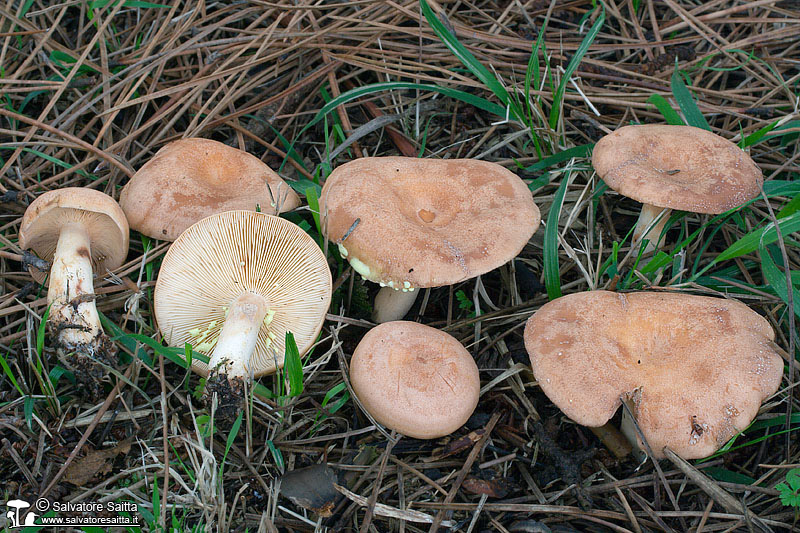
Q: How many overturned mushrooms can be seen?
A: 2